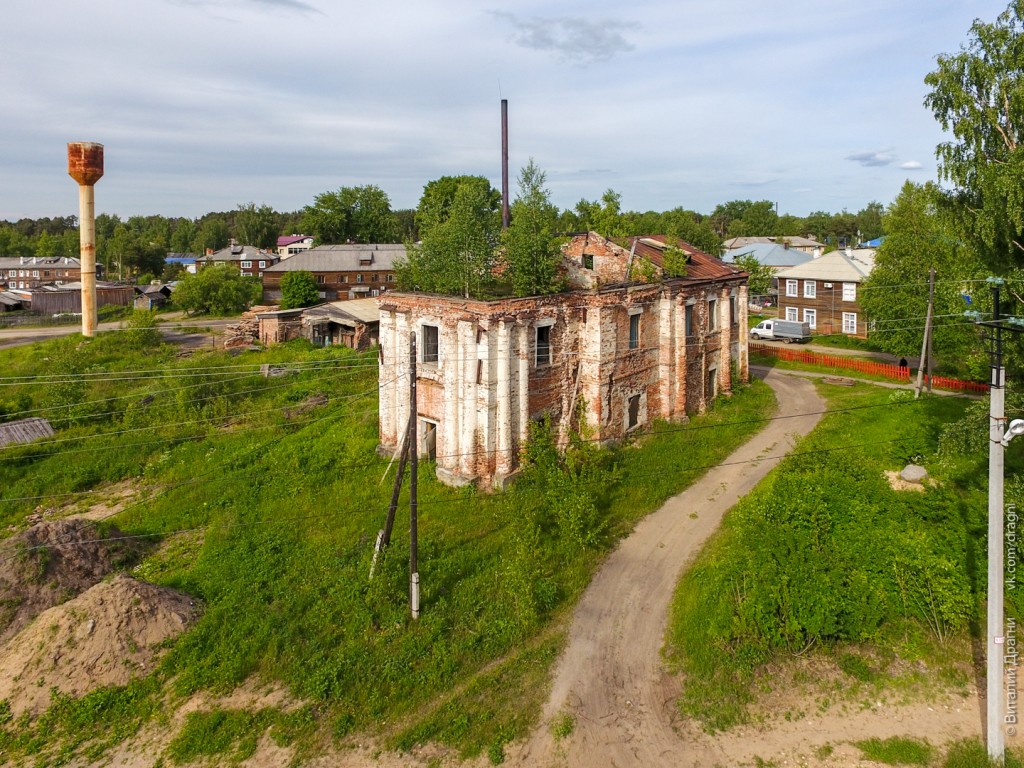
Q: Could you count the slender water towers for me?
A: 1